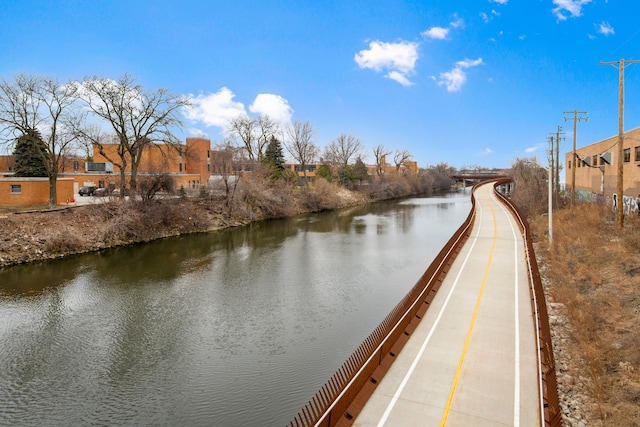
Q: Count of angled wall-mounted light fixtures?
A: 2